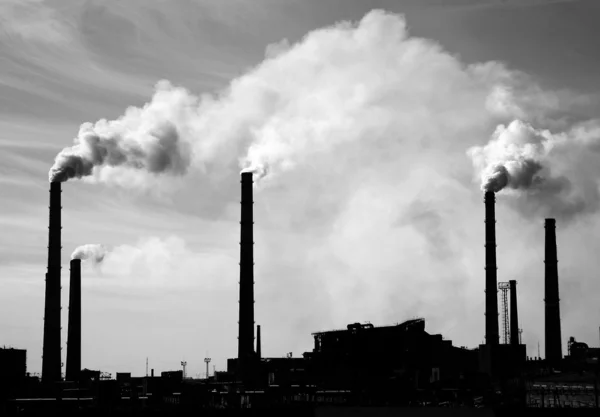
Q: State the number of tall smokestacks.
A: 5